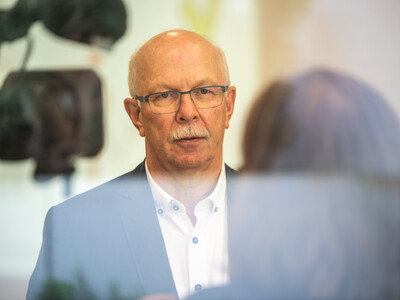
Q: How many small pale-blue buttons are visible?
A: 5